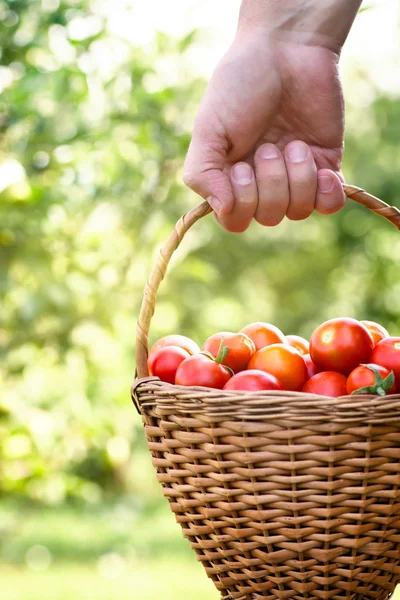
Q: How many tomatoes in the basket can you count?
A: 14